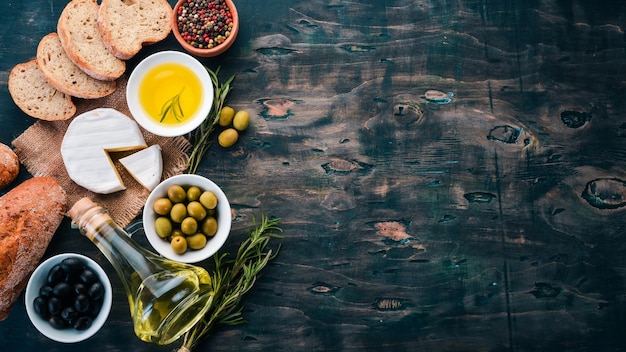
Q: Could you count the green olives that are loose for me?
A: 3